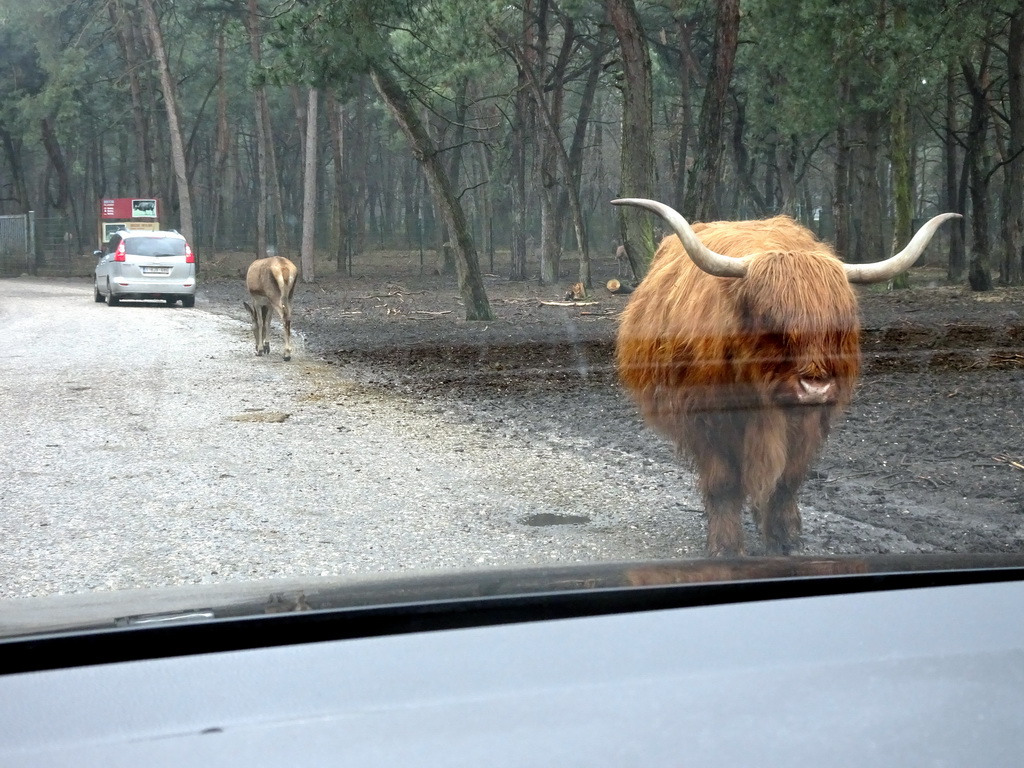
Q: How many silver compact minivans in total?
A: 1